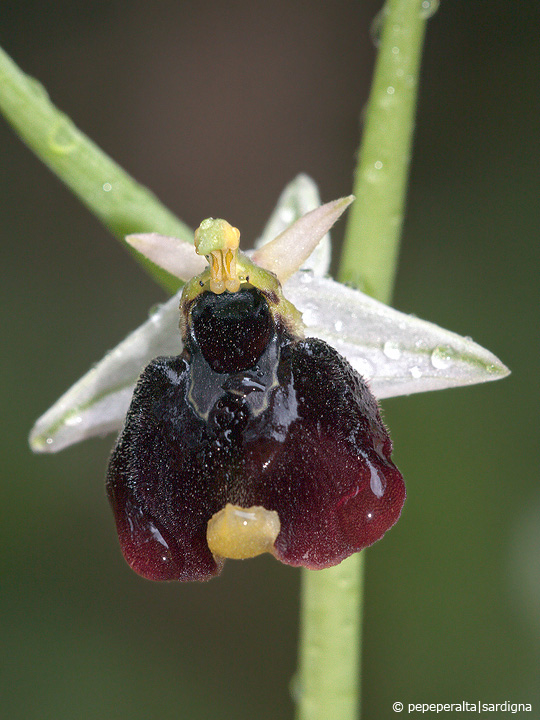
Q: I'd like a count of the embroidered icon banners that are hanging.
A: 0